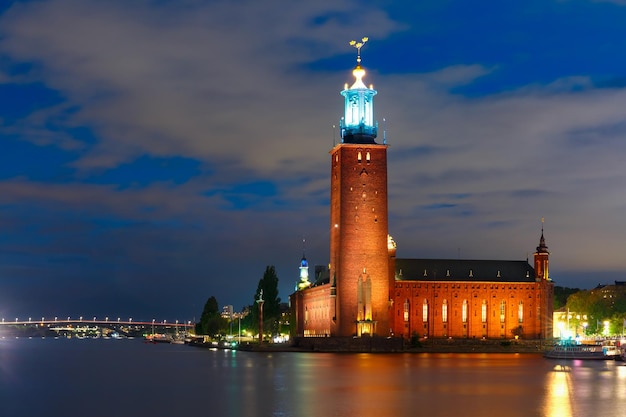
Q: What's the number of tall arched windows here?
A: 7